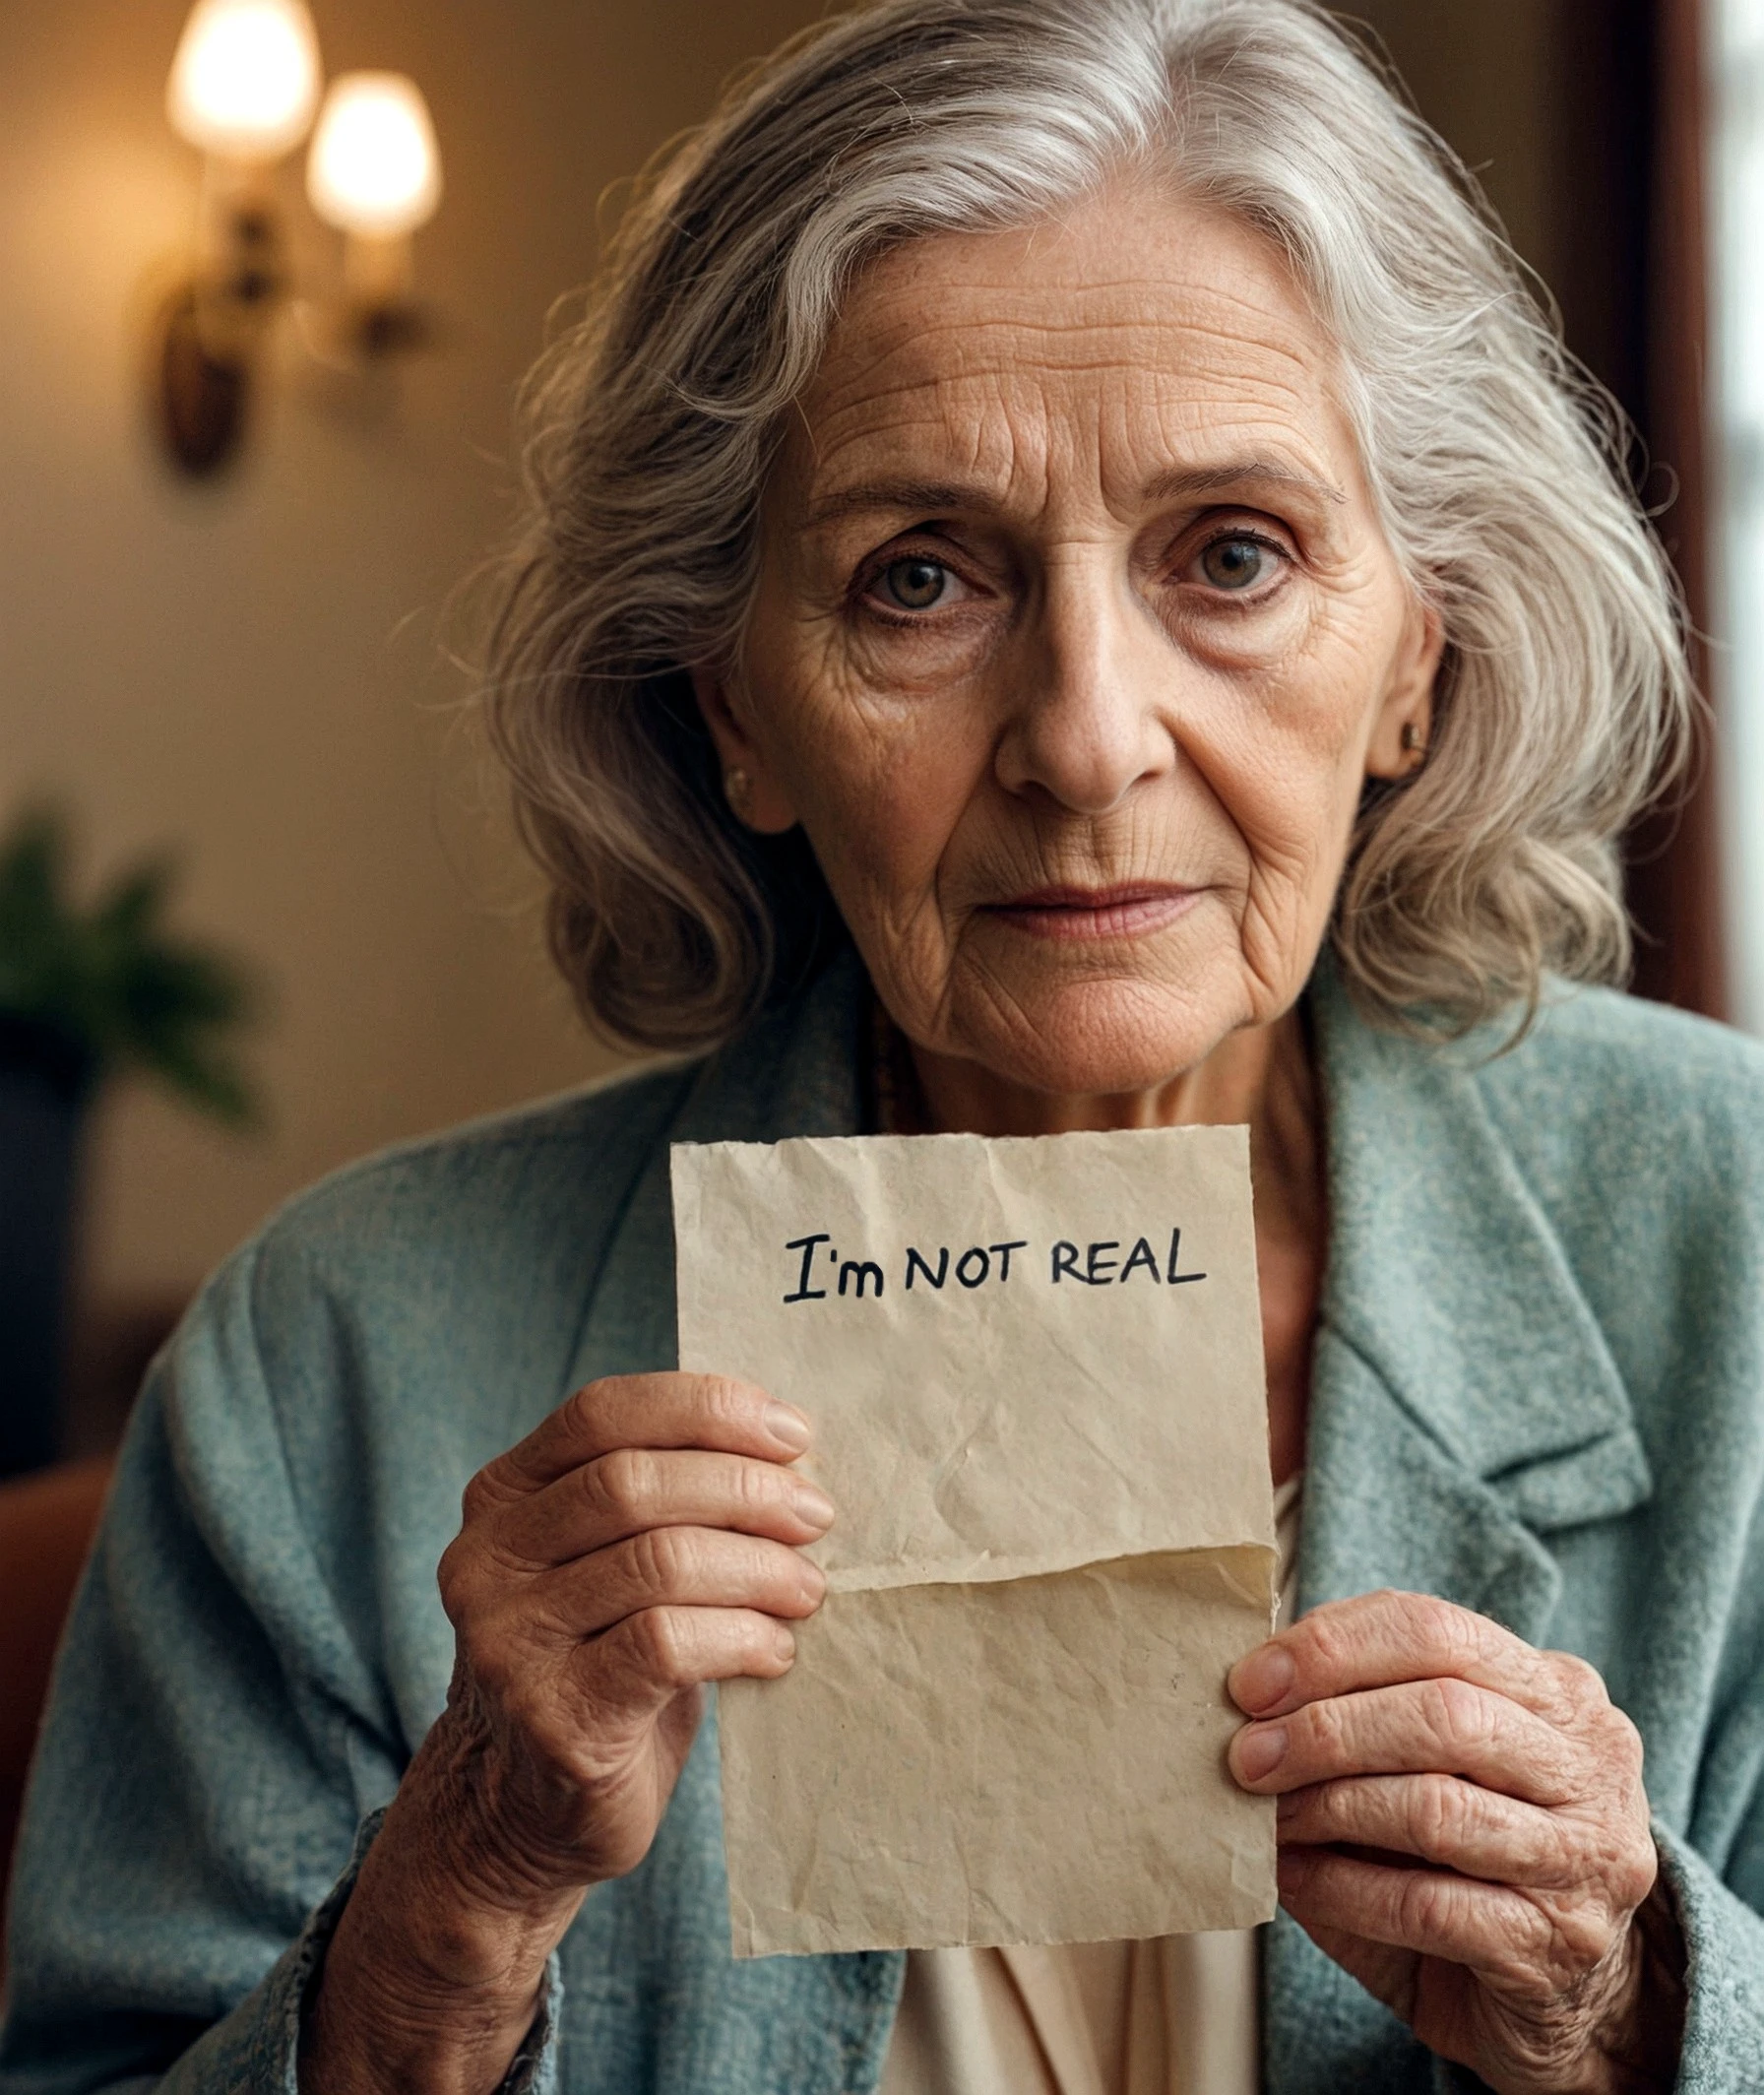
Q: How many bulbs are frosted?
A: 2